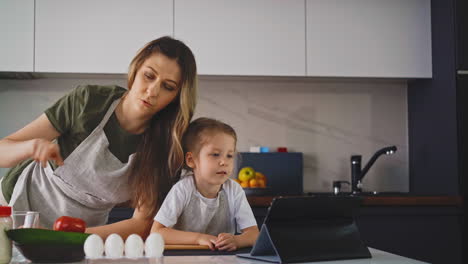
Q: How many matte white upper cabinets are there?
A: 4